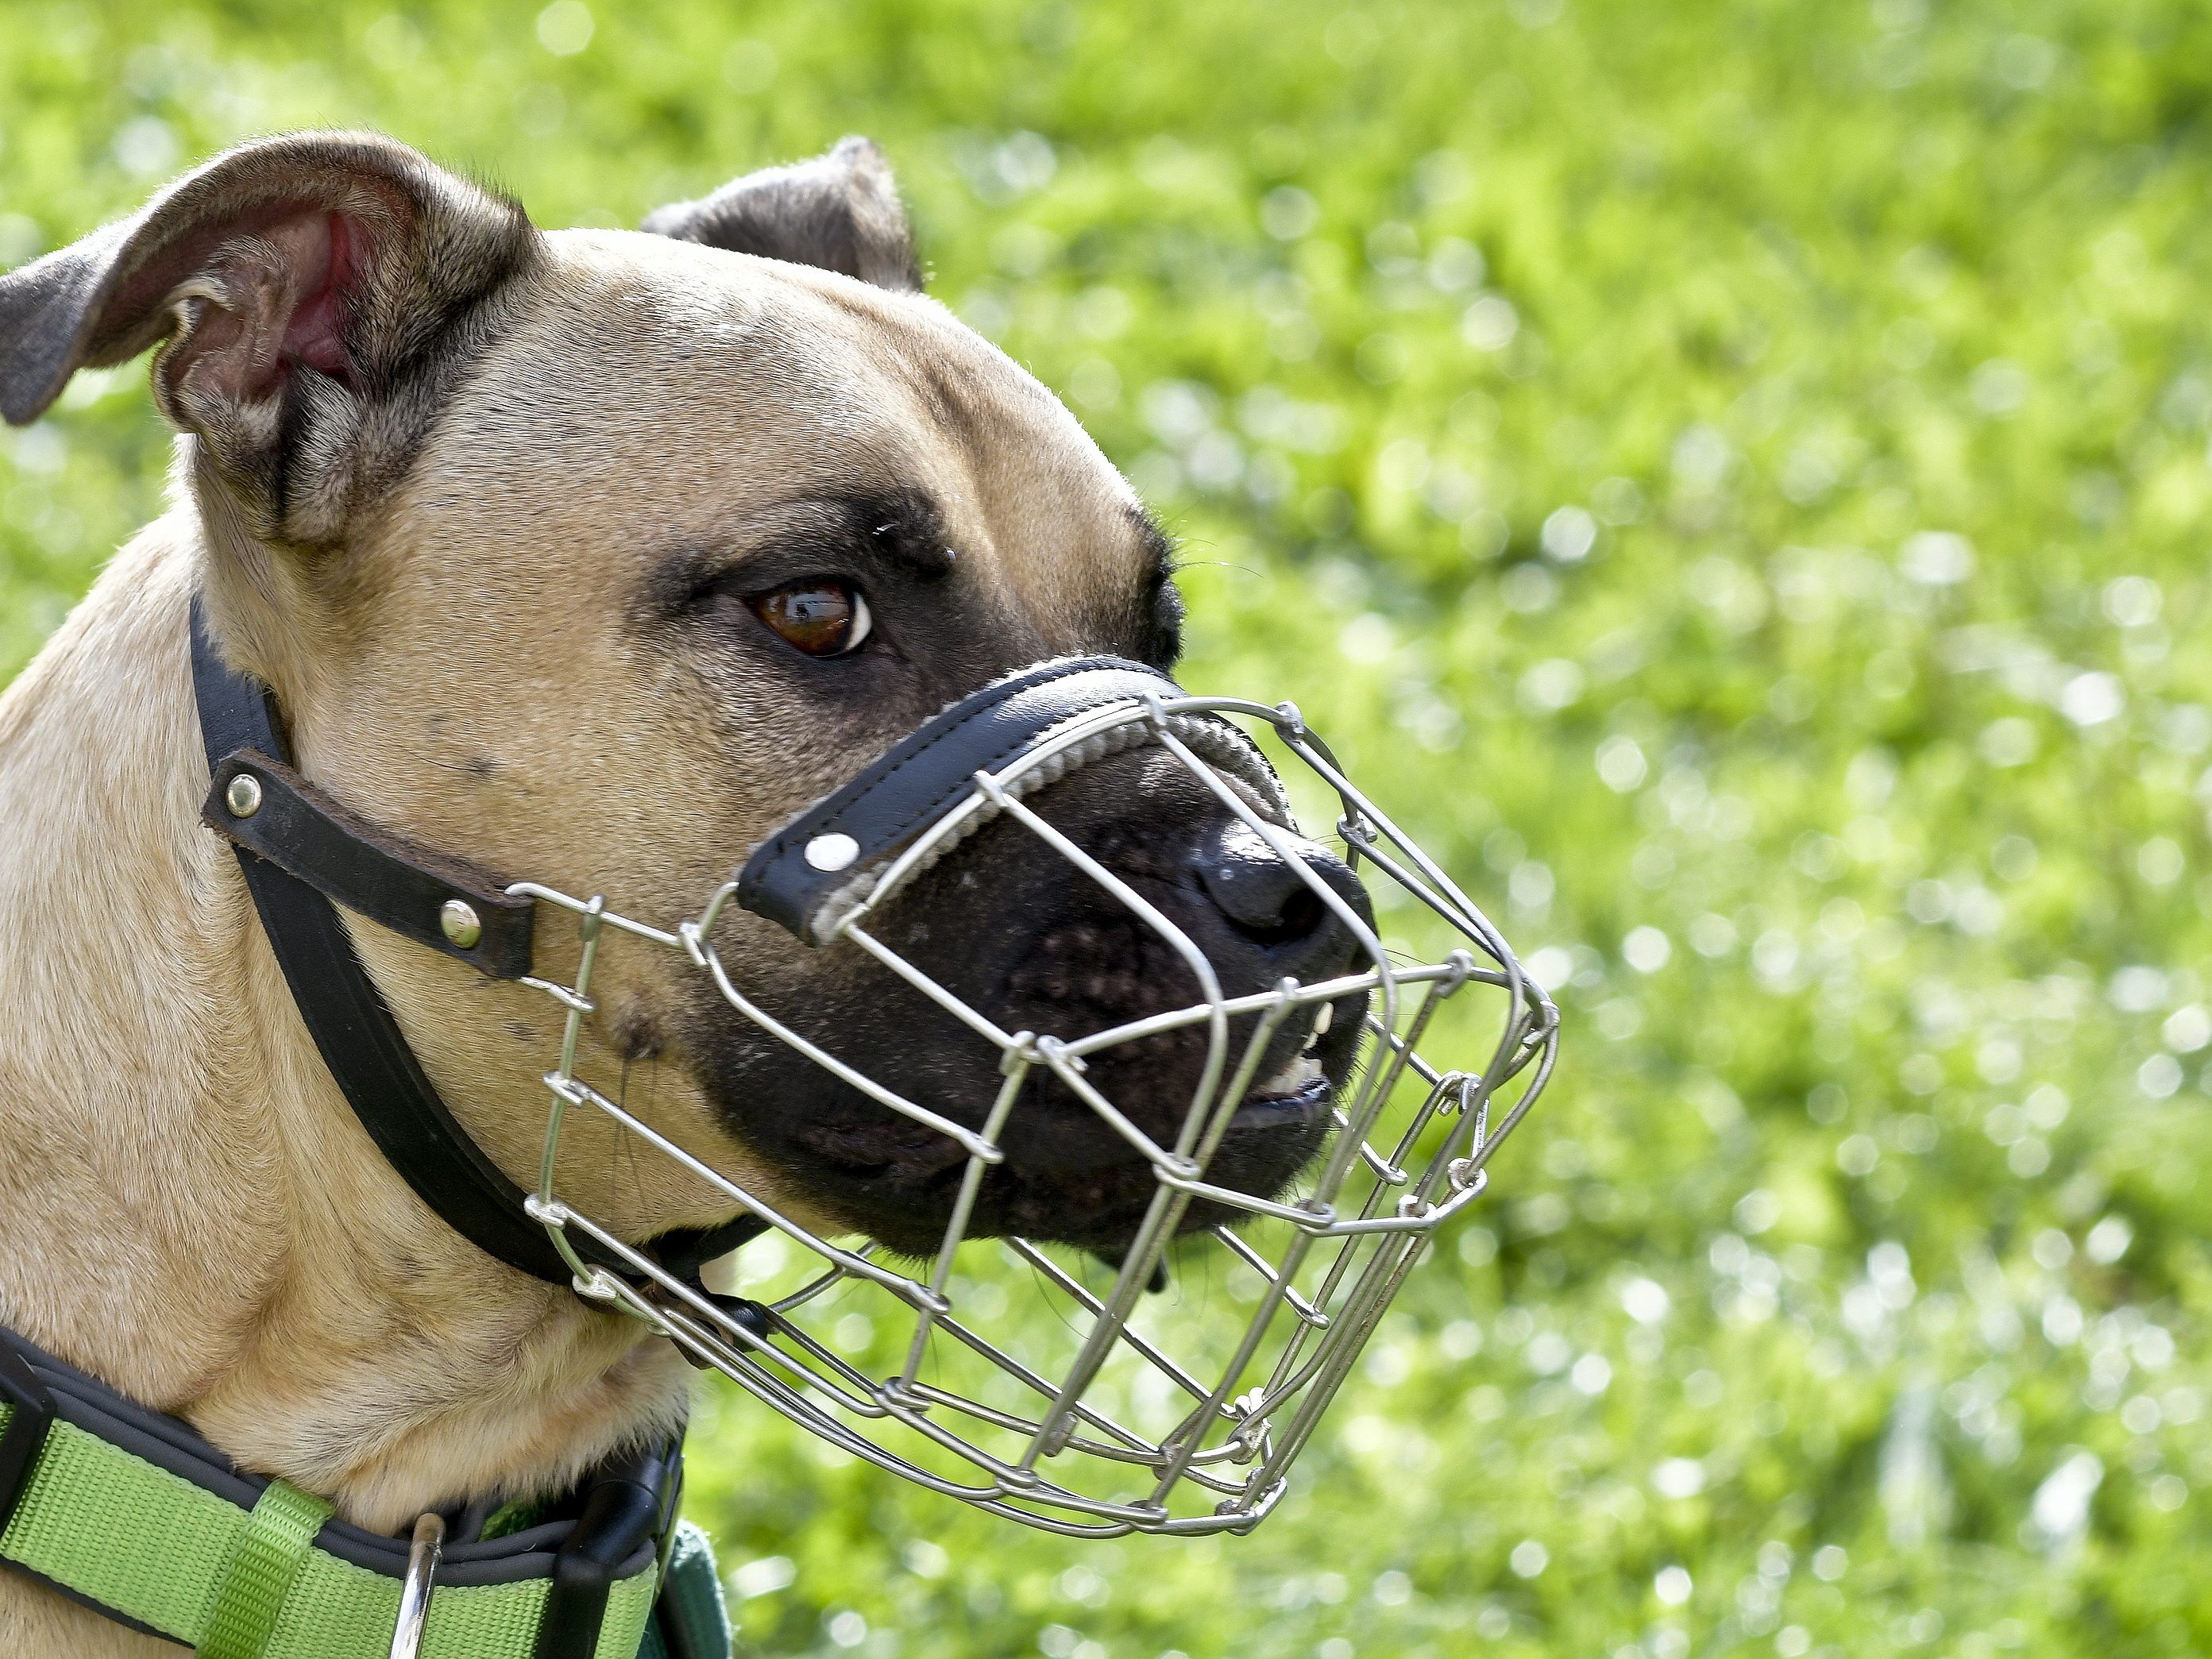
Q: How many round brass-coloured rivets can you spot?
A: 2